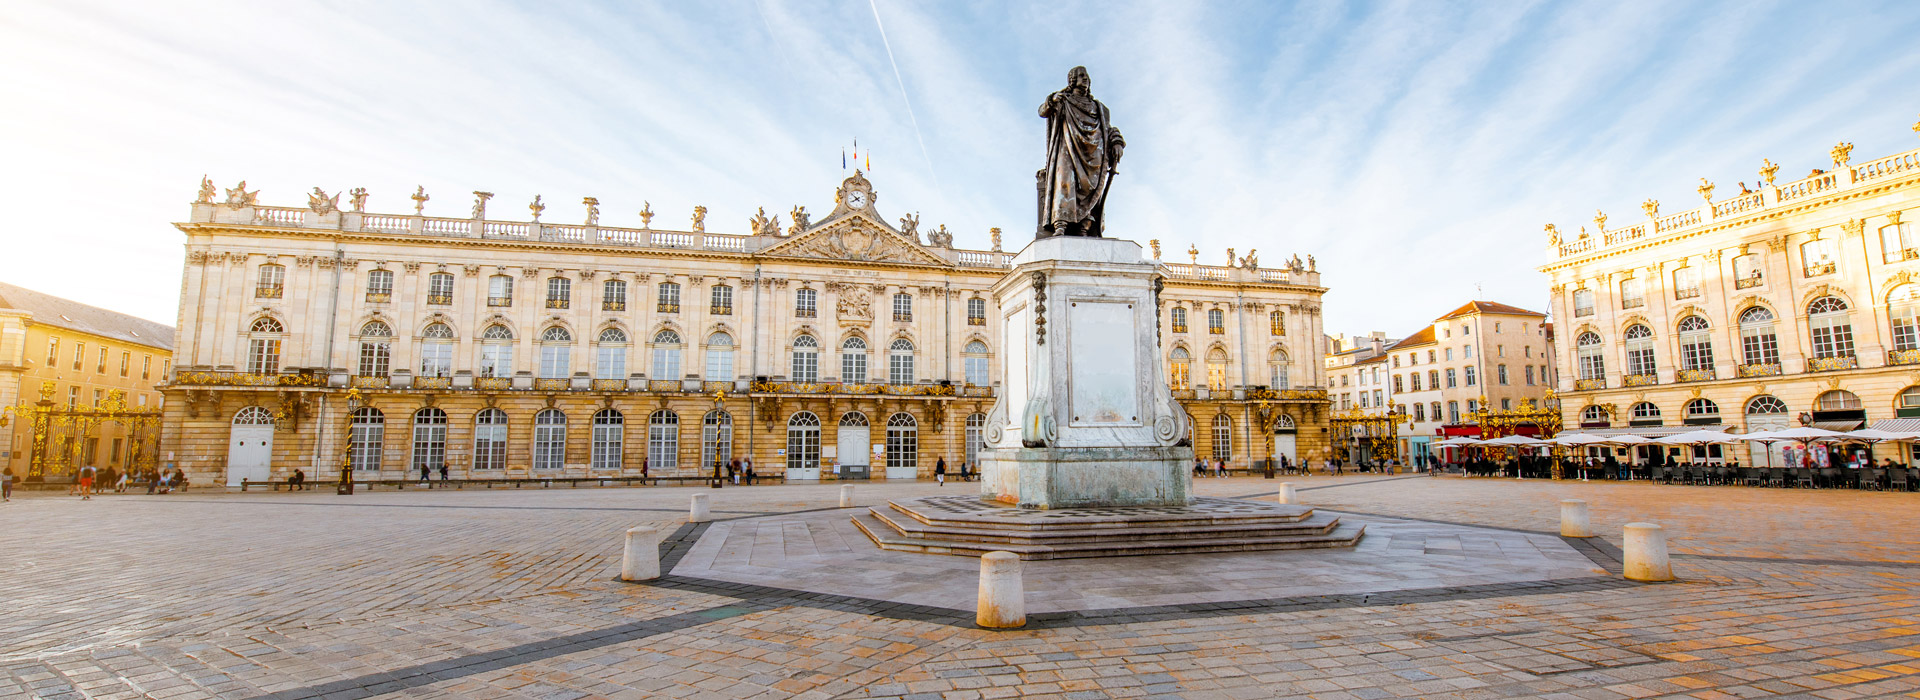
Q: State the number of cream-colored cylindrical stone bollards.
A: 7